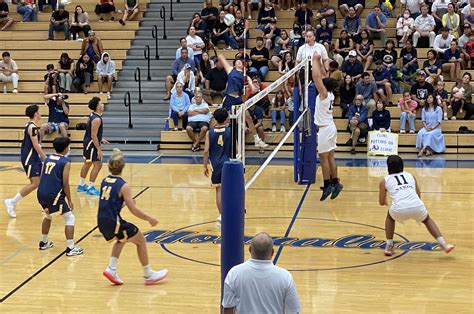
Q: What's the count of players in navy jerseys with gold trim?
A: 6